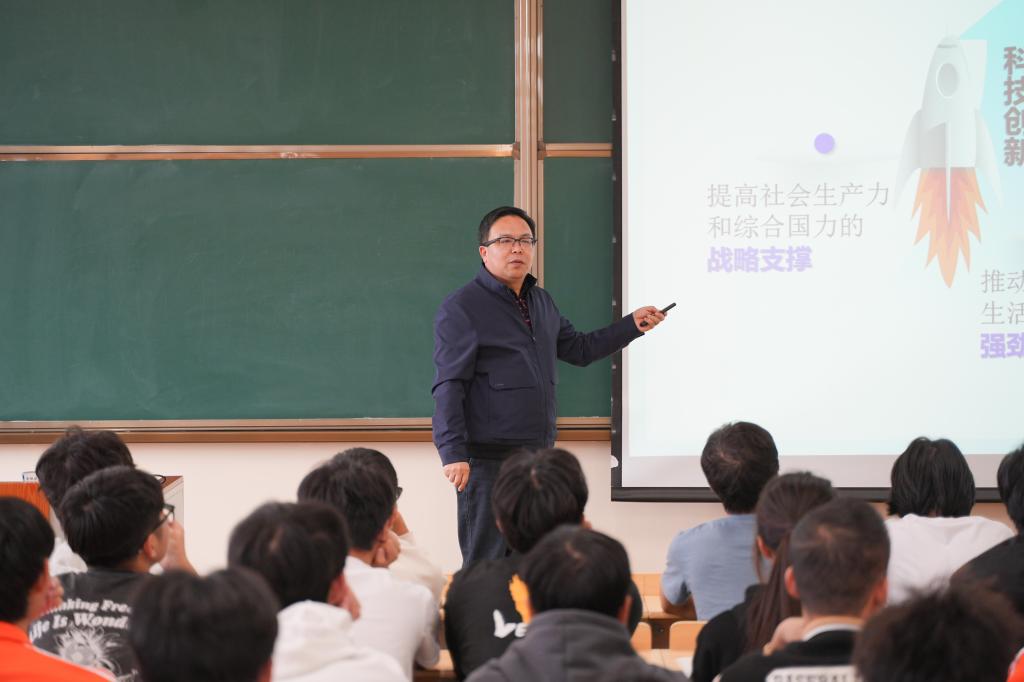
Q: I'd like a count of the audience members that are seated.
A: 15